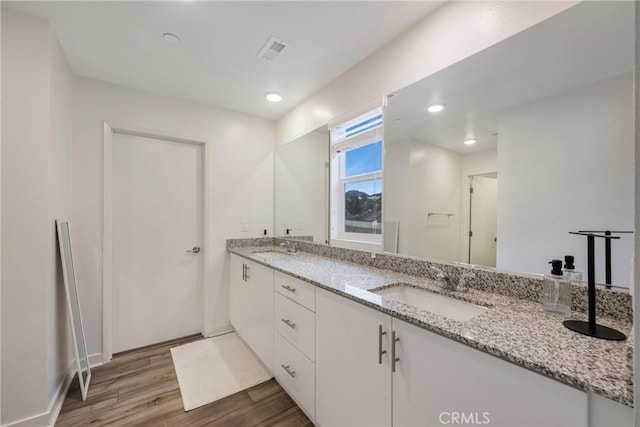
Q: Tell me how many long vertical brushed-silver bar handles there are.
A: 4